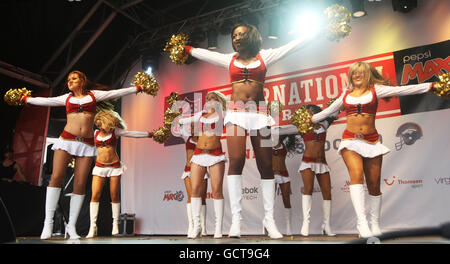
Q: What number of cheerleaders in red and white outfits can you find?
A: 8